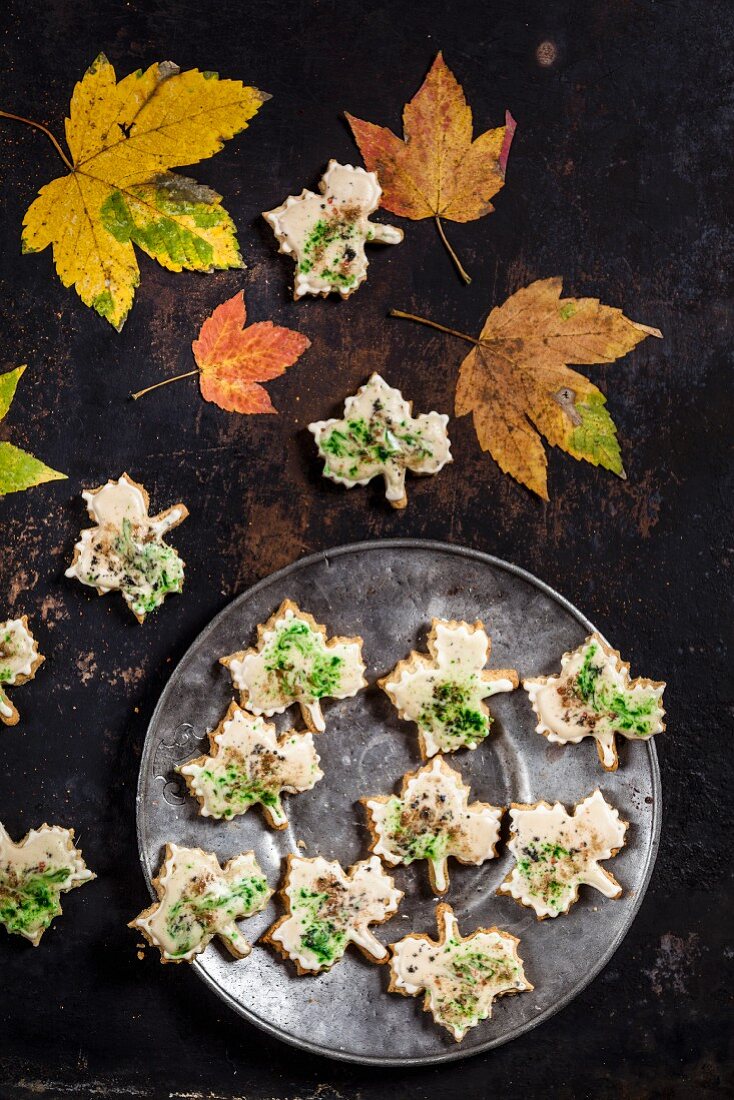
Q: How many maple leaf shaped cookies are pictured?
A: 14